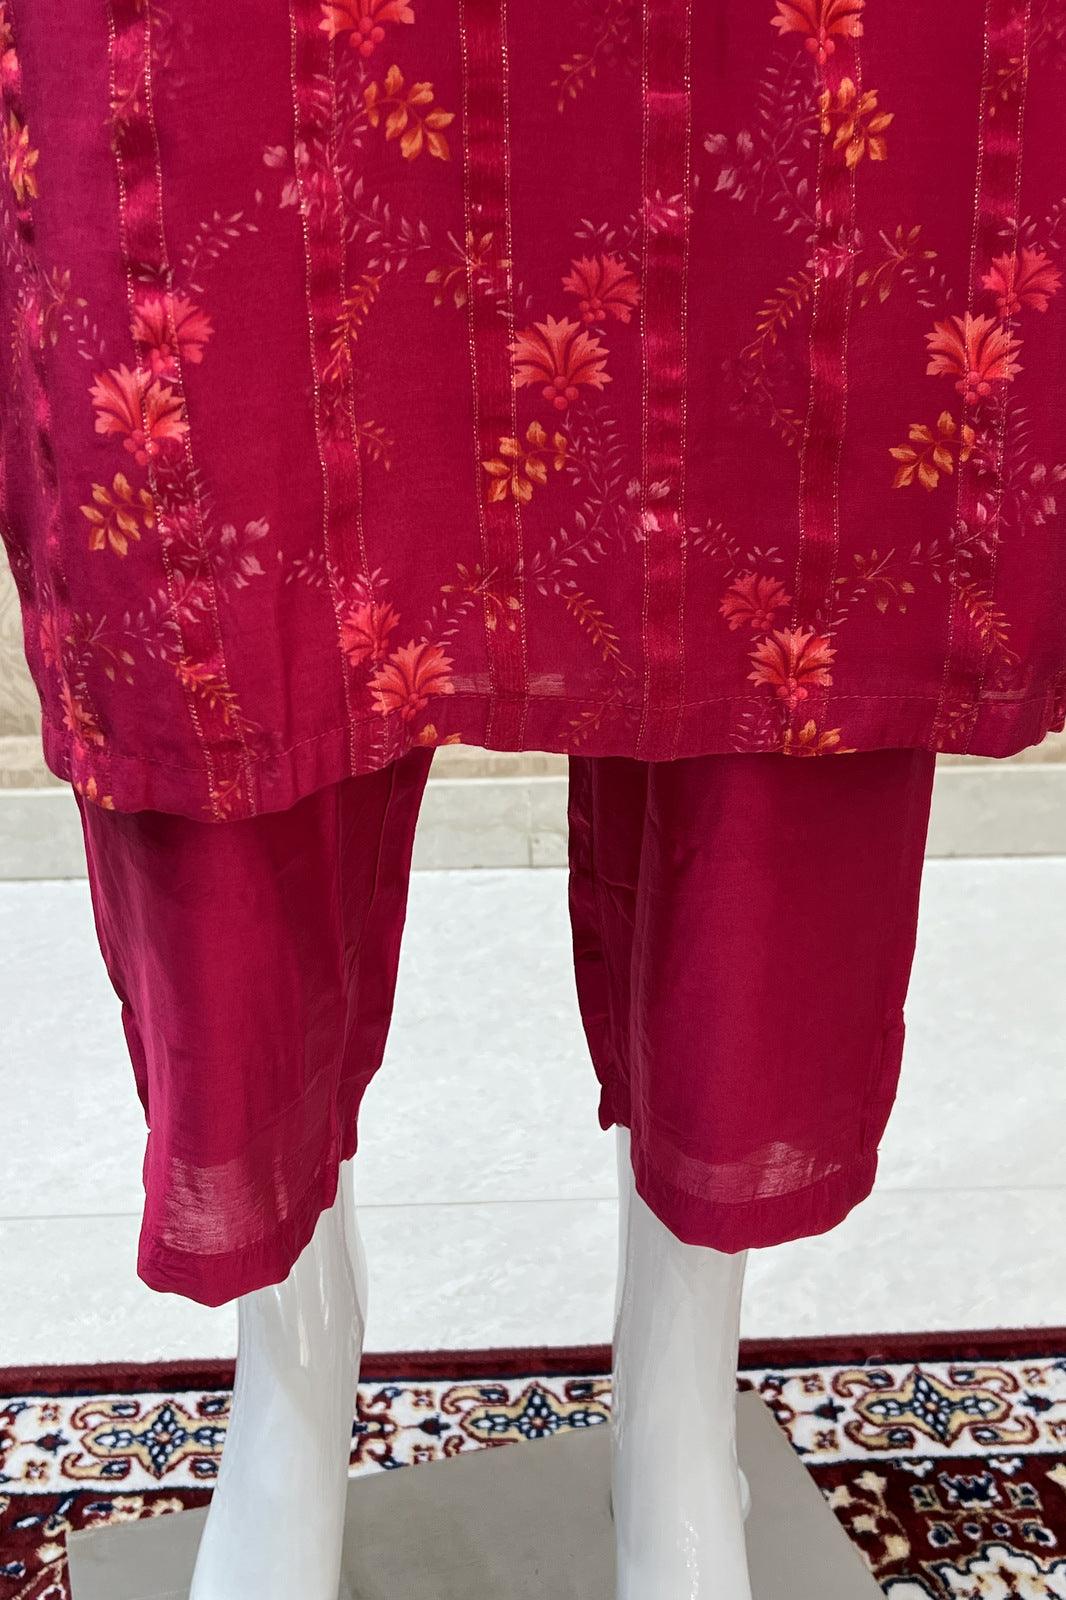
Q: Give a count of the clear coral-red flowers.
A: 12